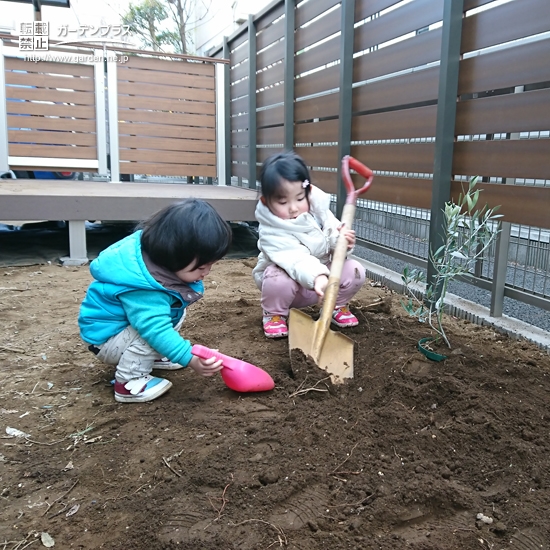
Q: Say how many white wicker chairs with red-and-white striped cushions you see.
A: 0